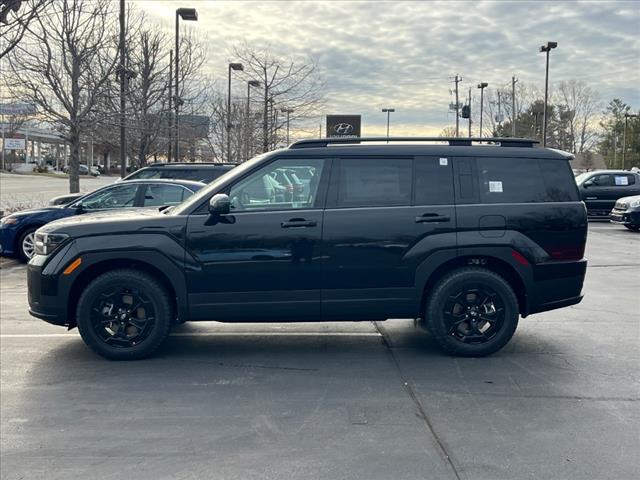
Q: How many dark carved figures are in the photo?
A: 0